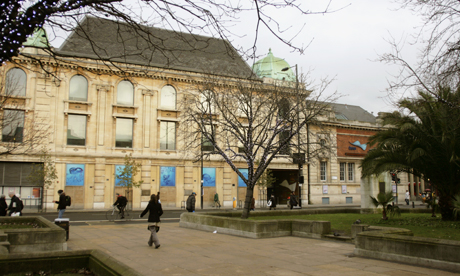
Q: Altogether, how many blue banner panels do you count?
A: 5